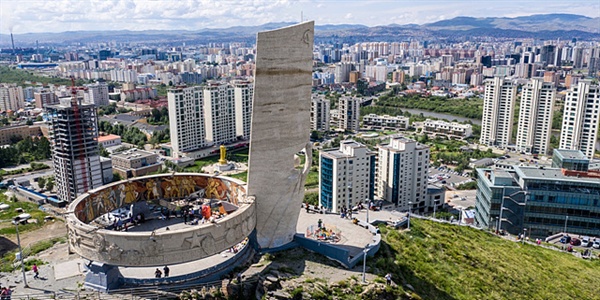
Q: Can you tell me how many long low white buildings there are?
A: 2